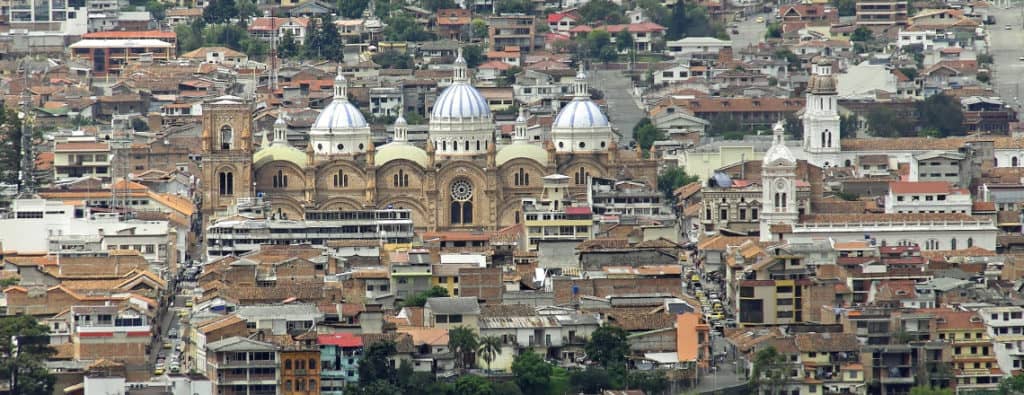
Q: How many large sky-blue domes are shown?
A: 3